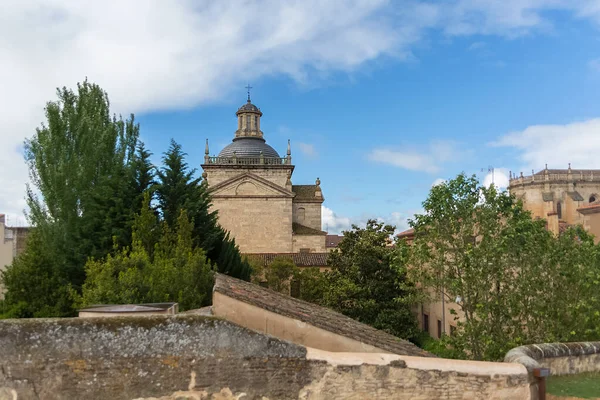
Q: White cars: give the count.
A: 0